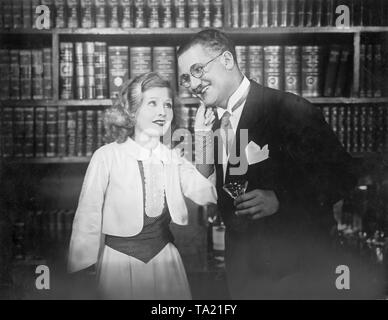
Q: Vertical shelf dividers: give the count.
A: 2